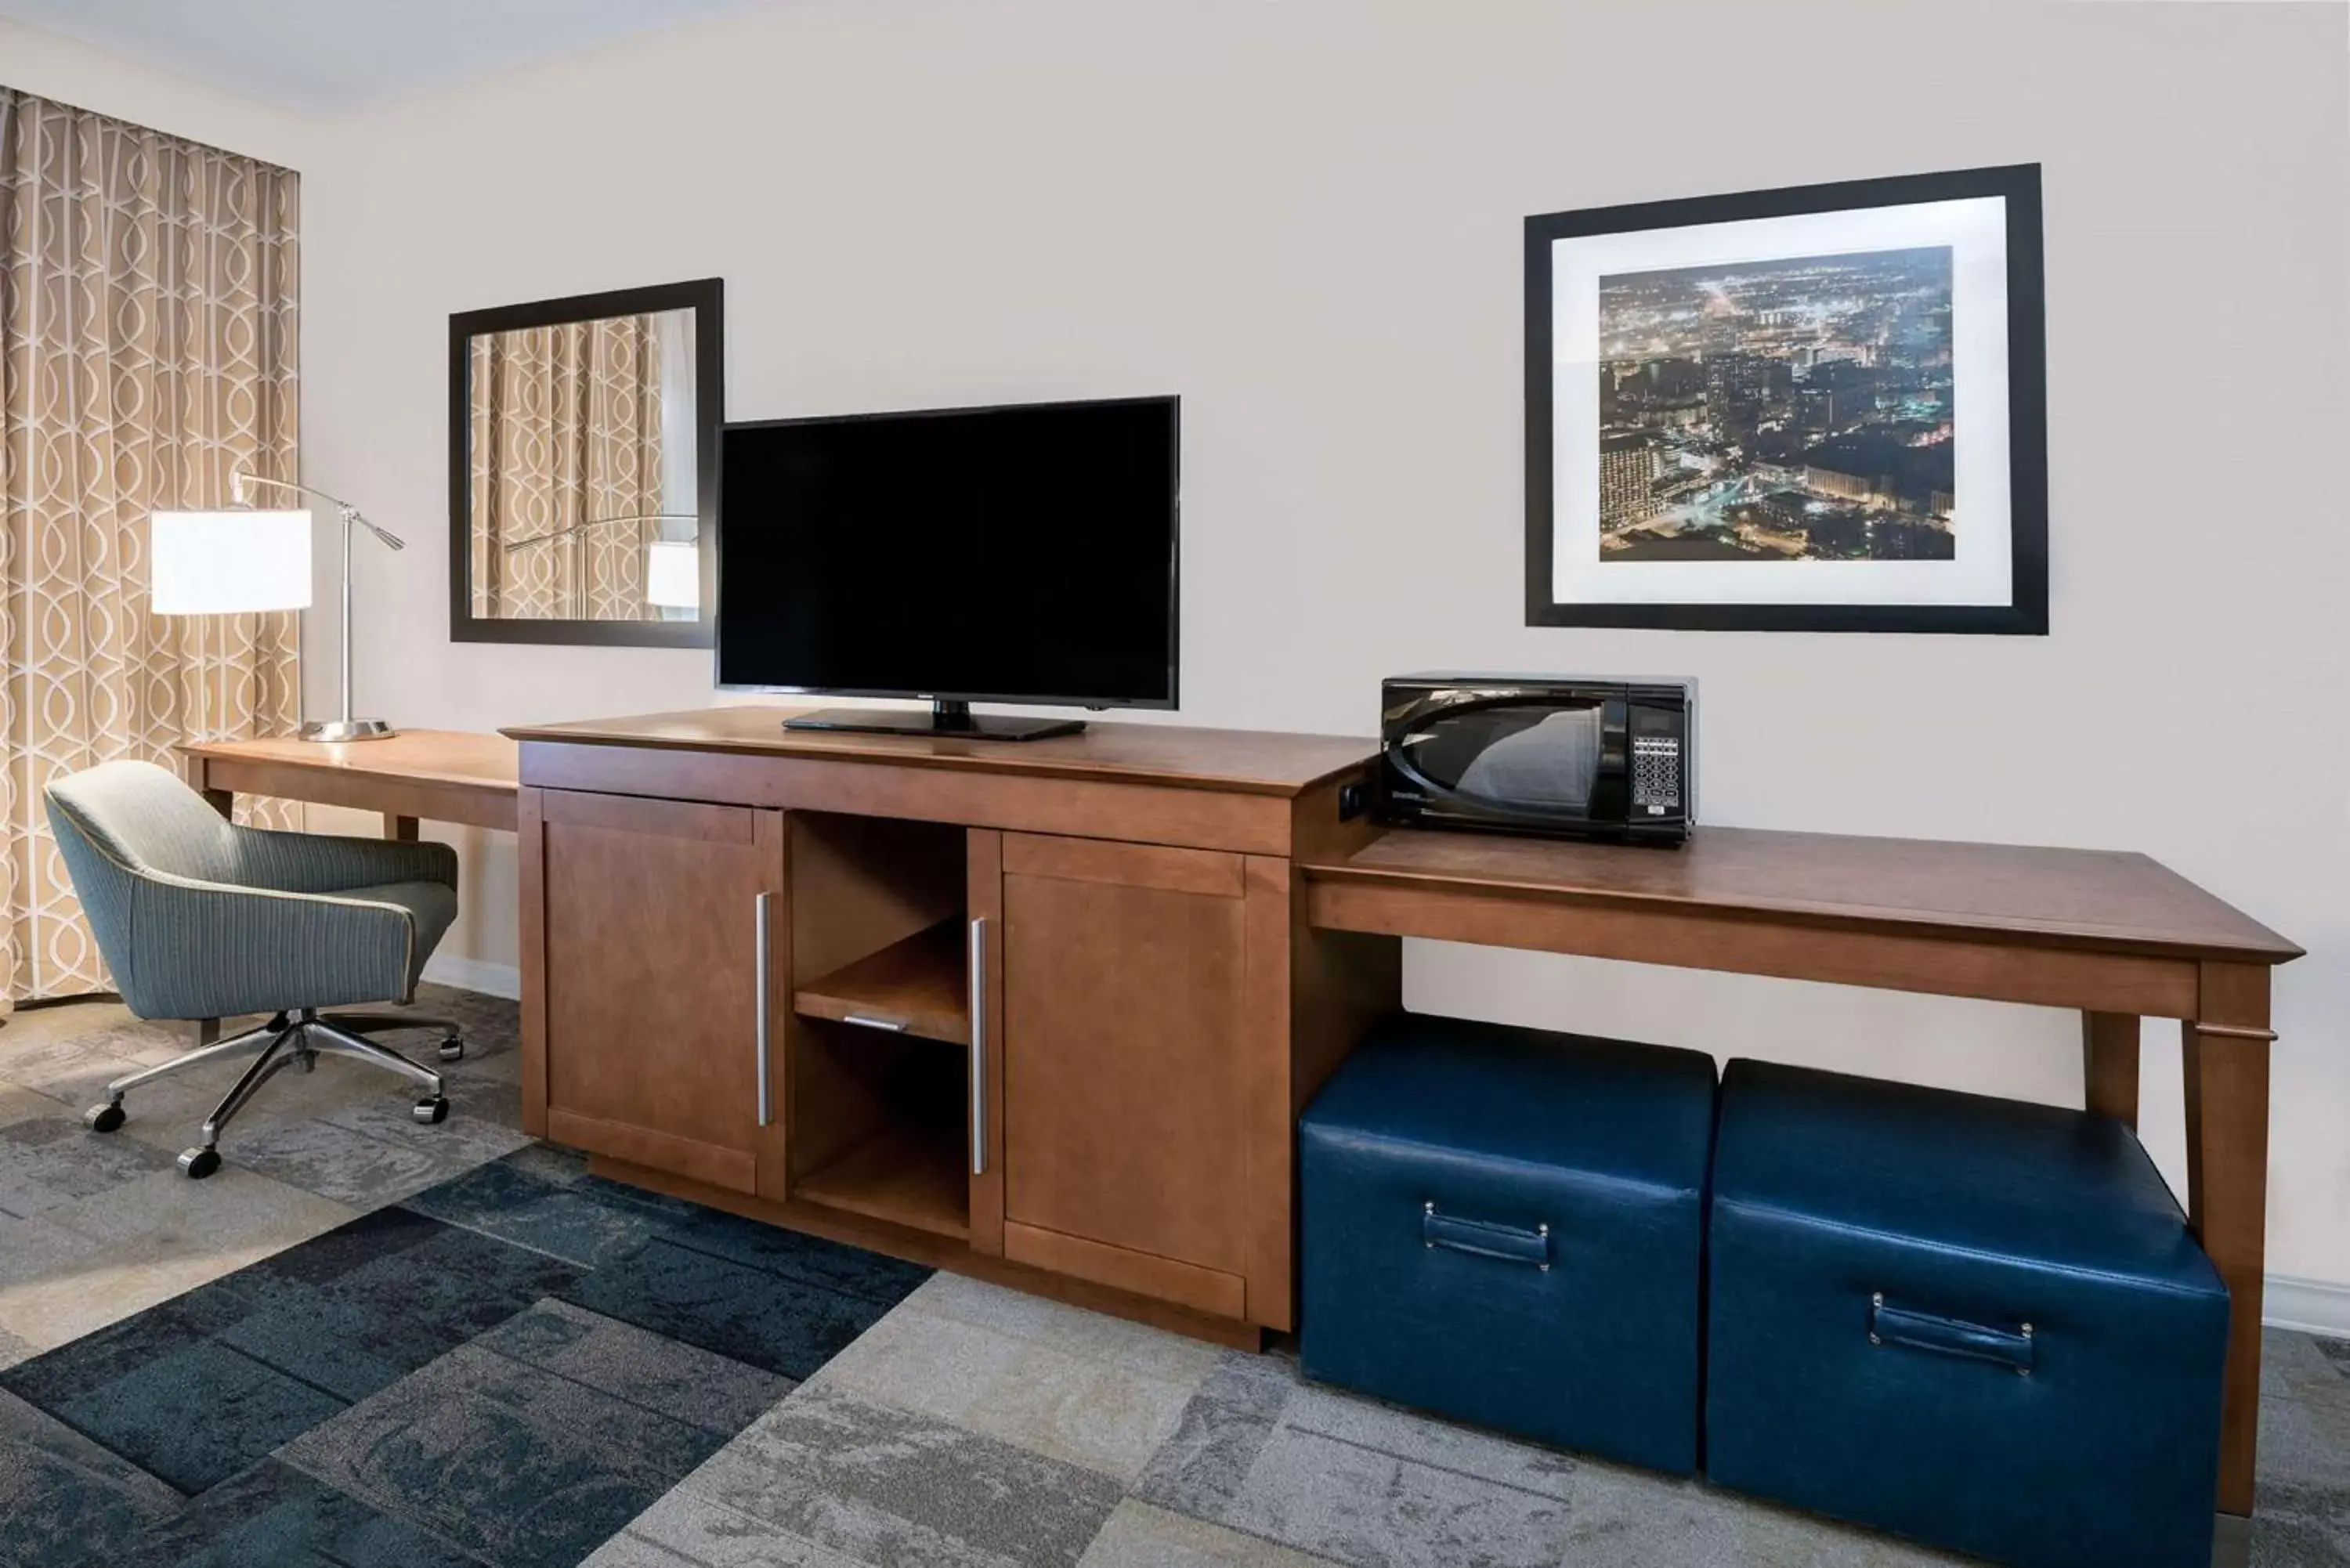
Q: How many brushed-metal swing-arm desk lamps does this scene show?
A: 1